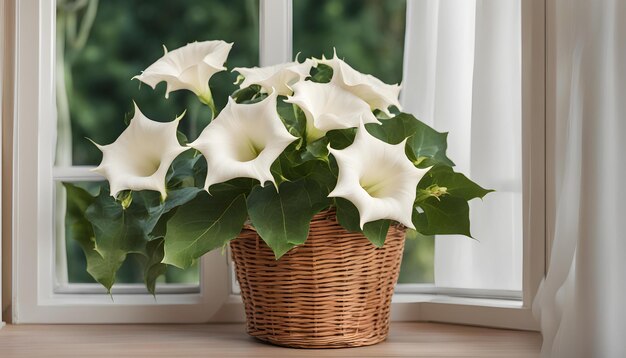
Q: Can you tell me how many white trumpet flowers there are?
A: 7